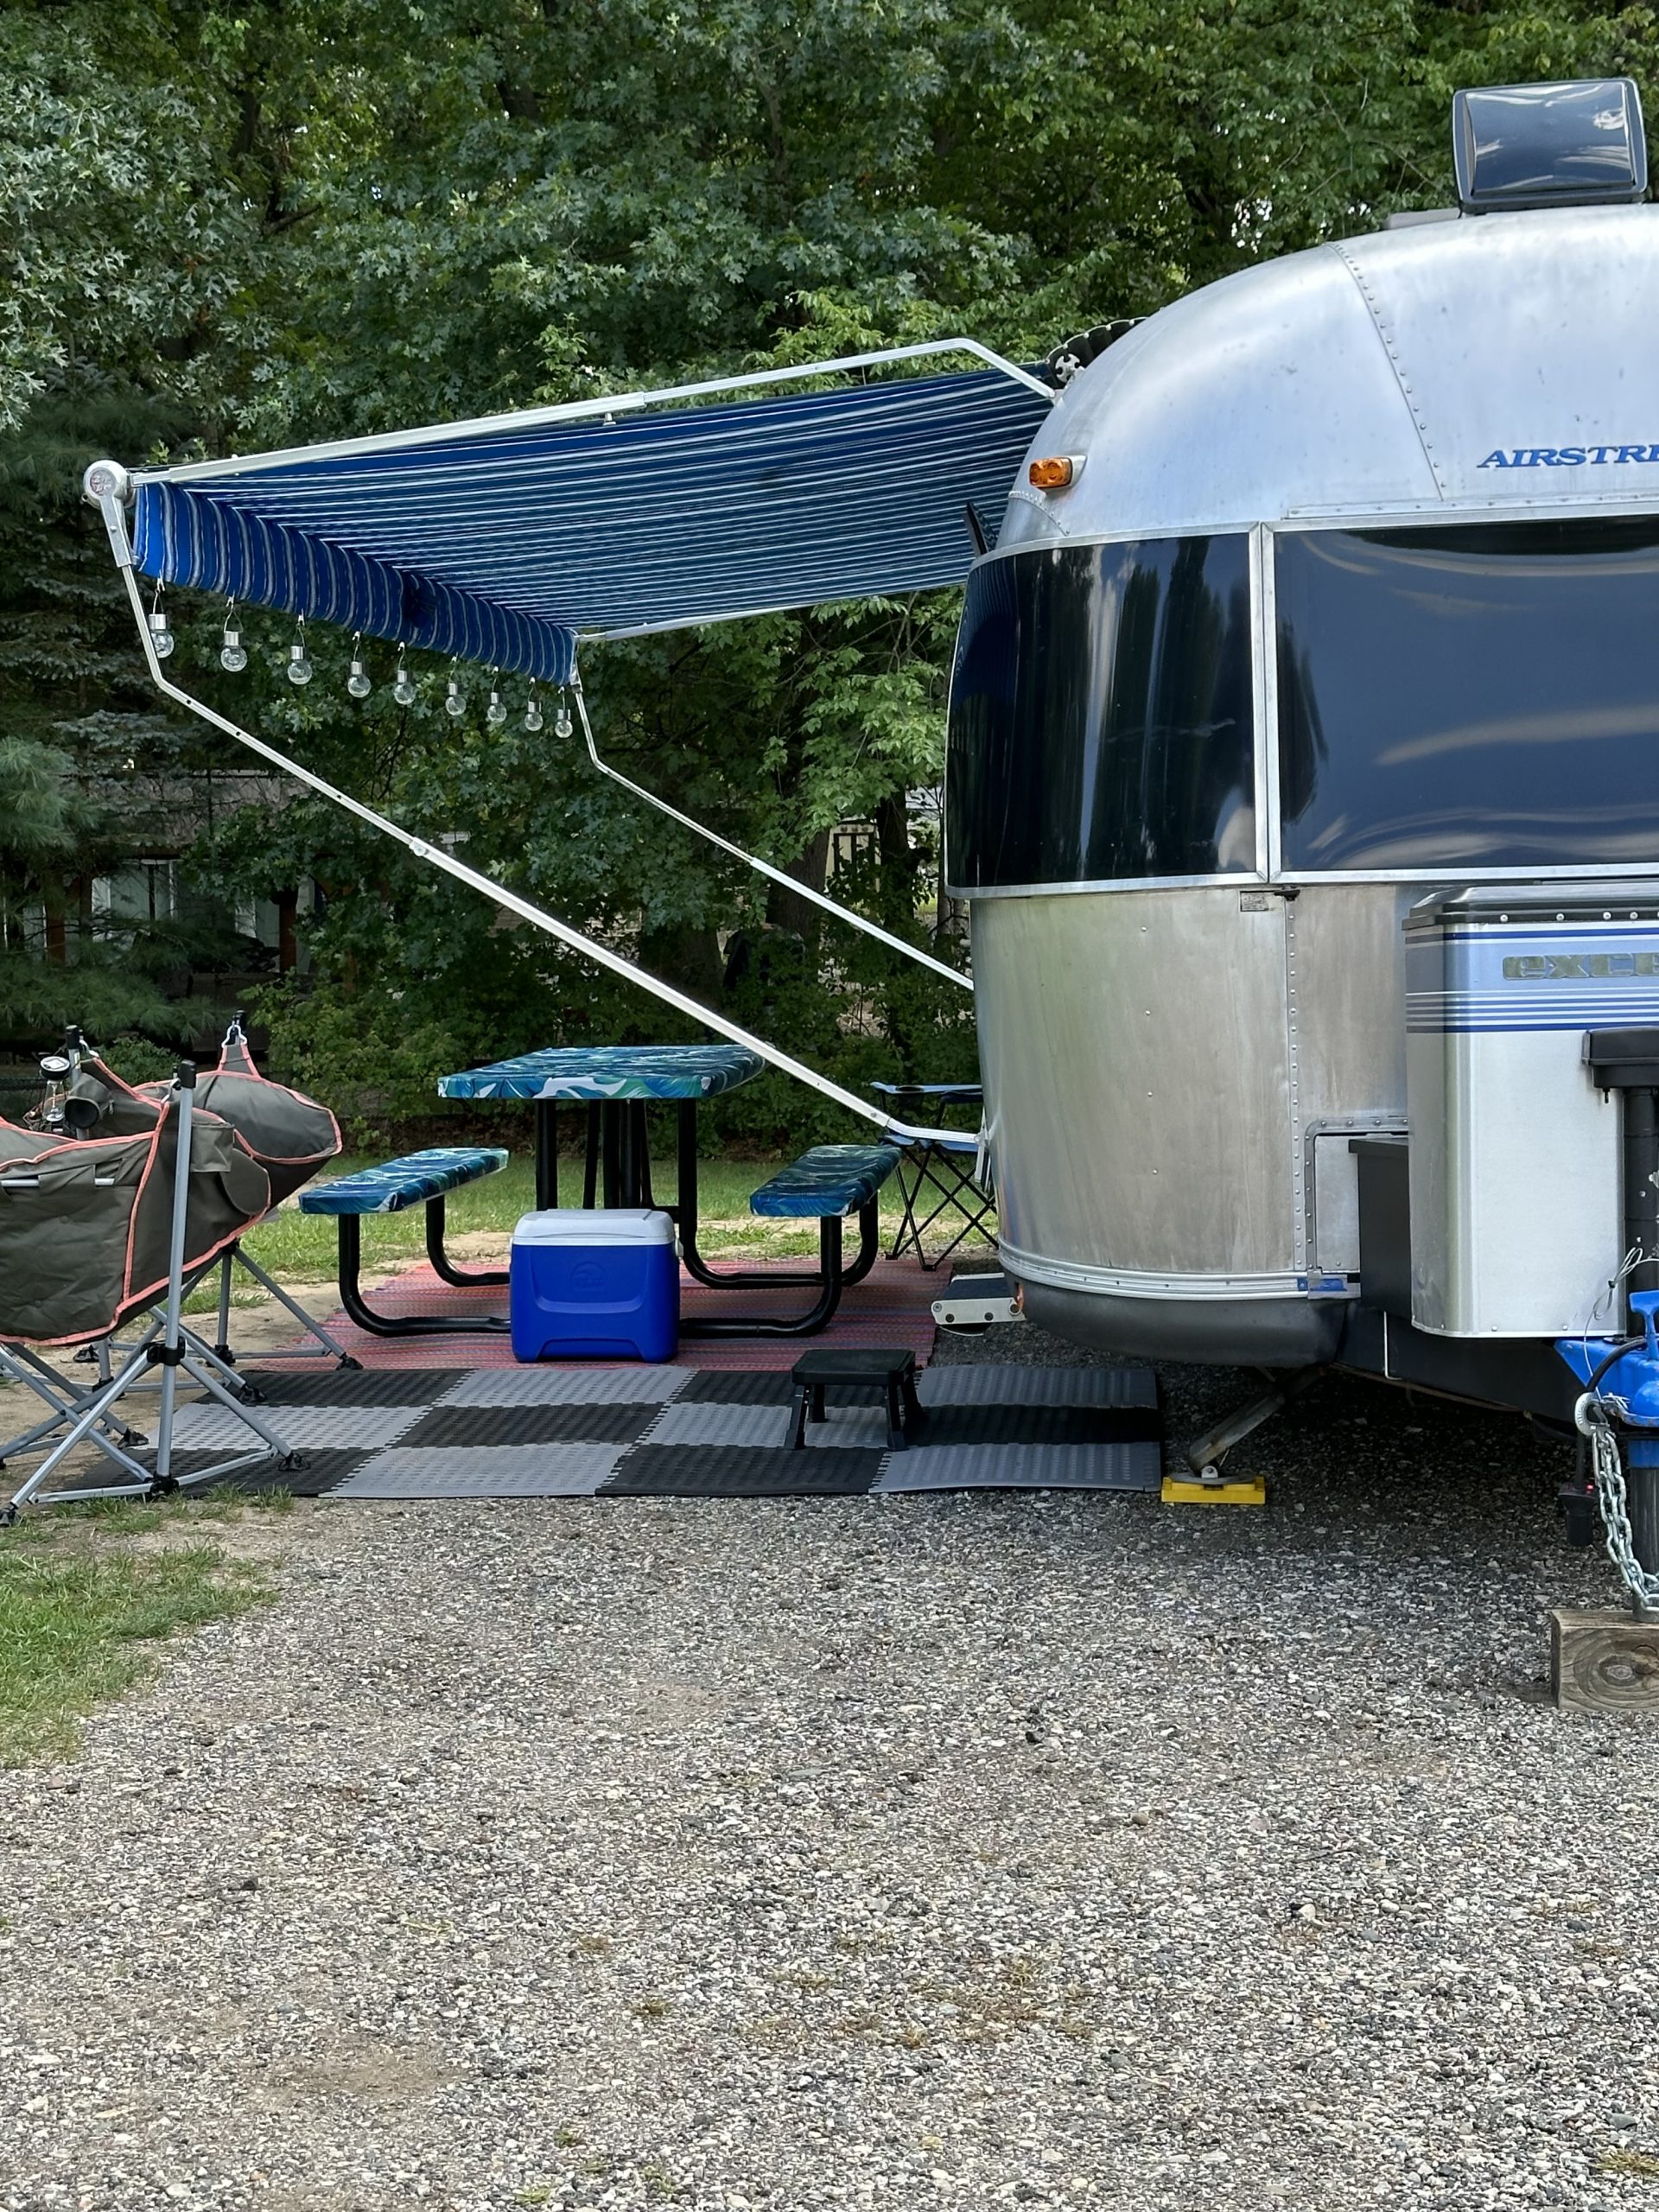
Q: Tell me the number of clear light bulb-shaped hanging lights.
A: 9